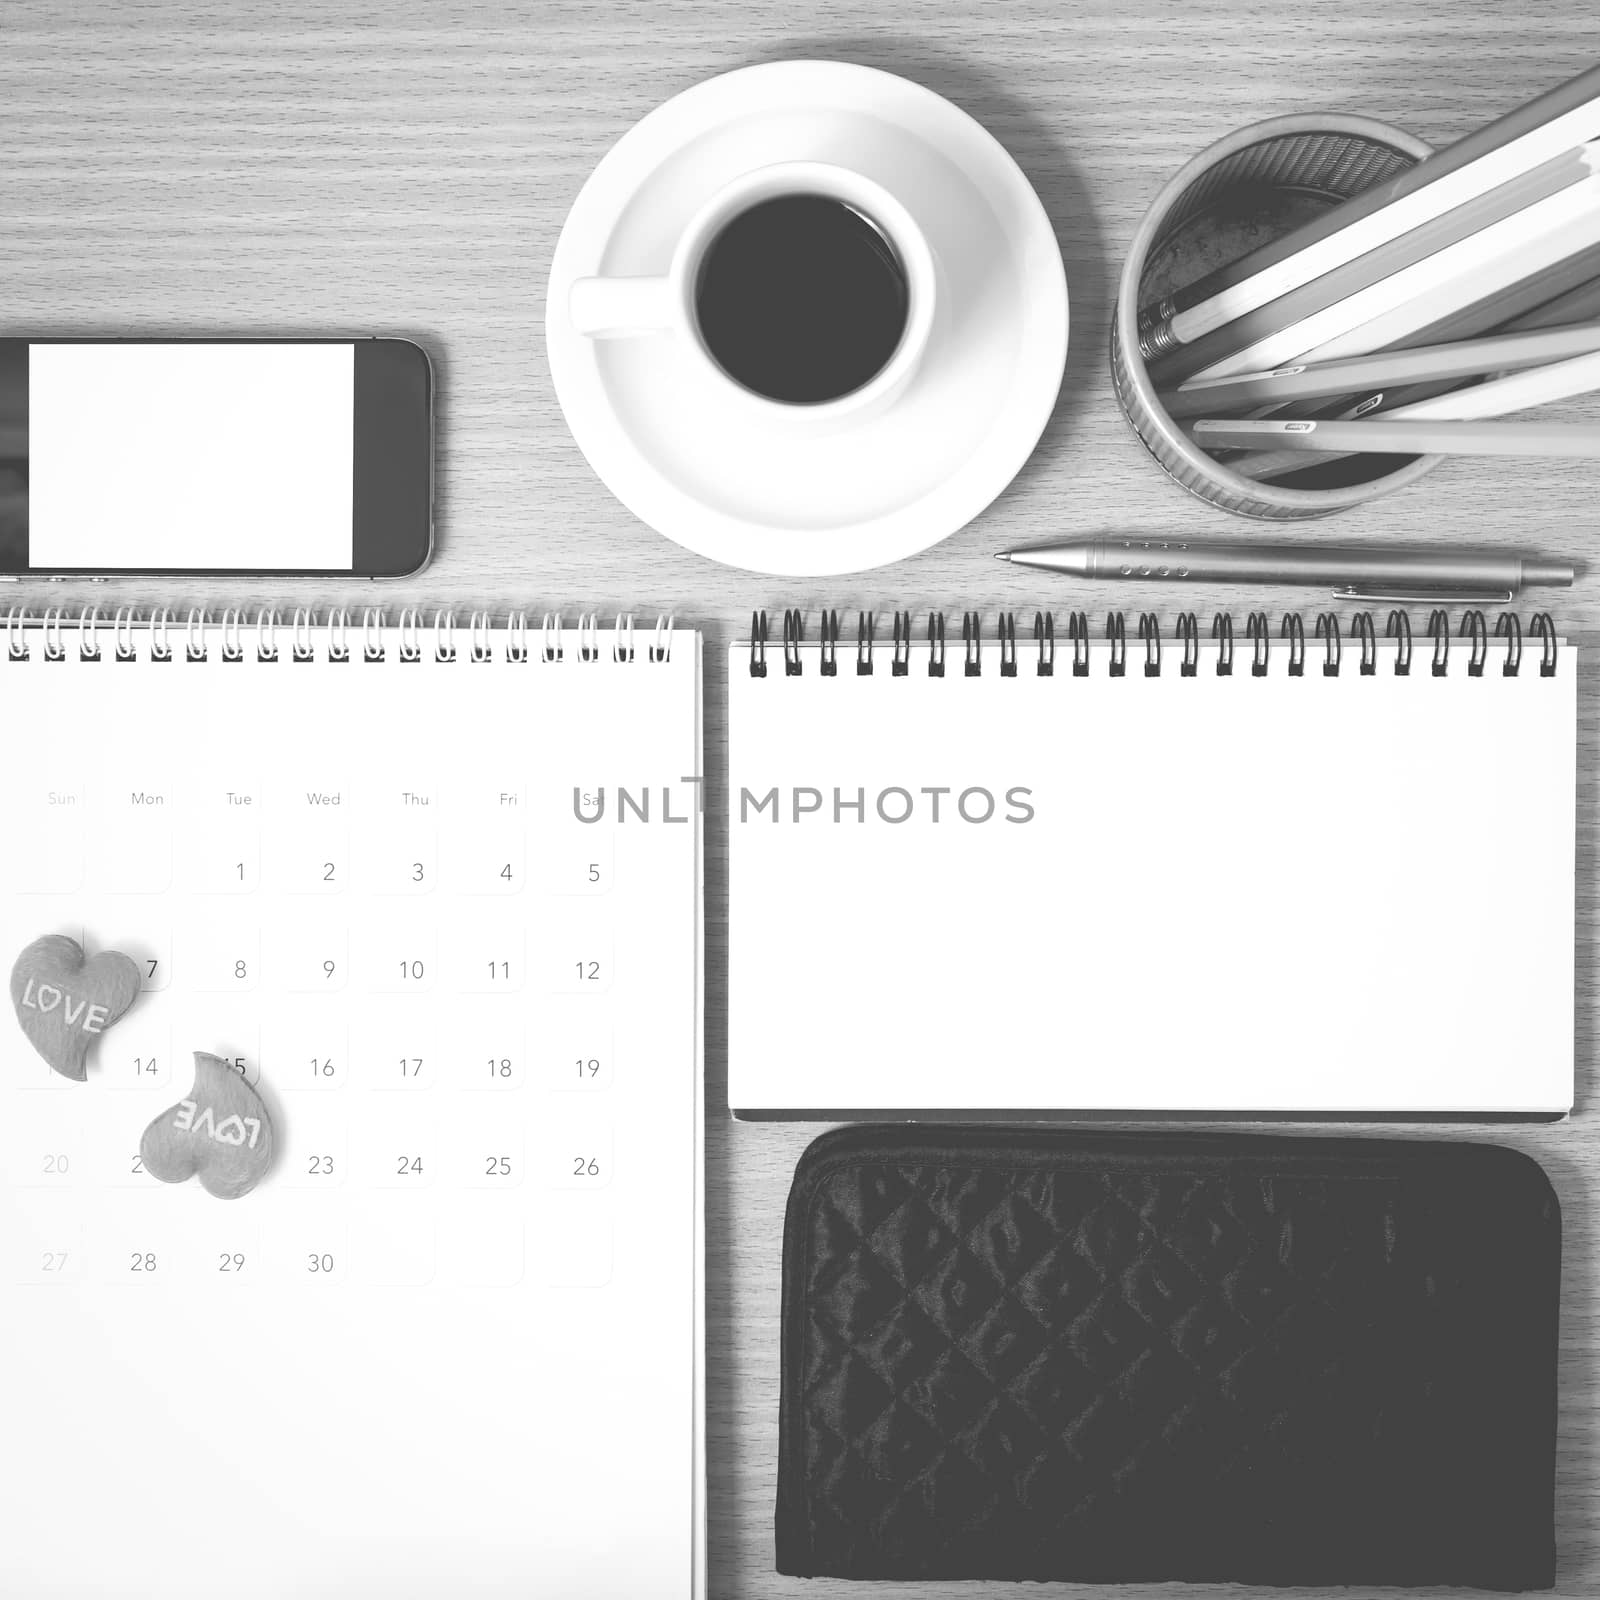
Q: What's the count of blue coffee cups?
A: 0